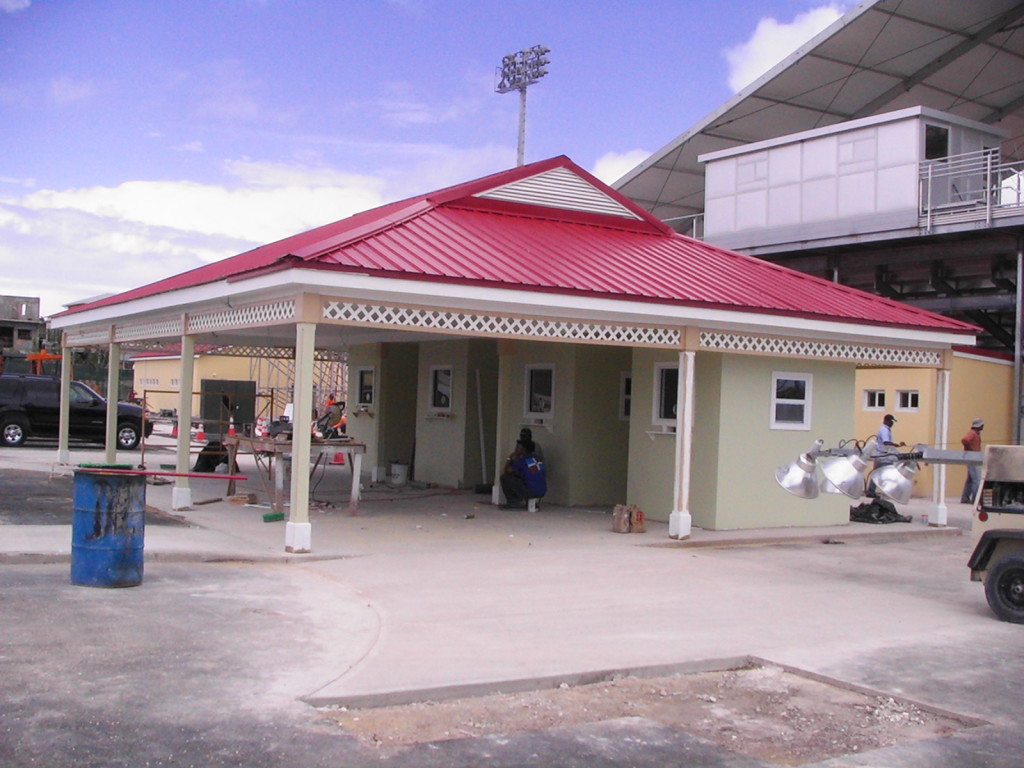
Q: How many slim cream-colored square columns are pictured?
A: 6